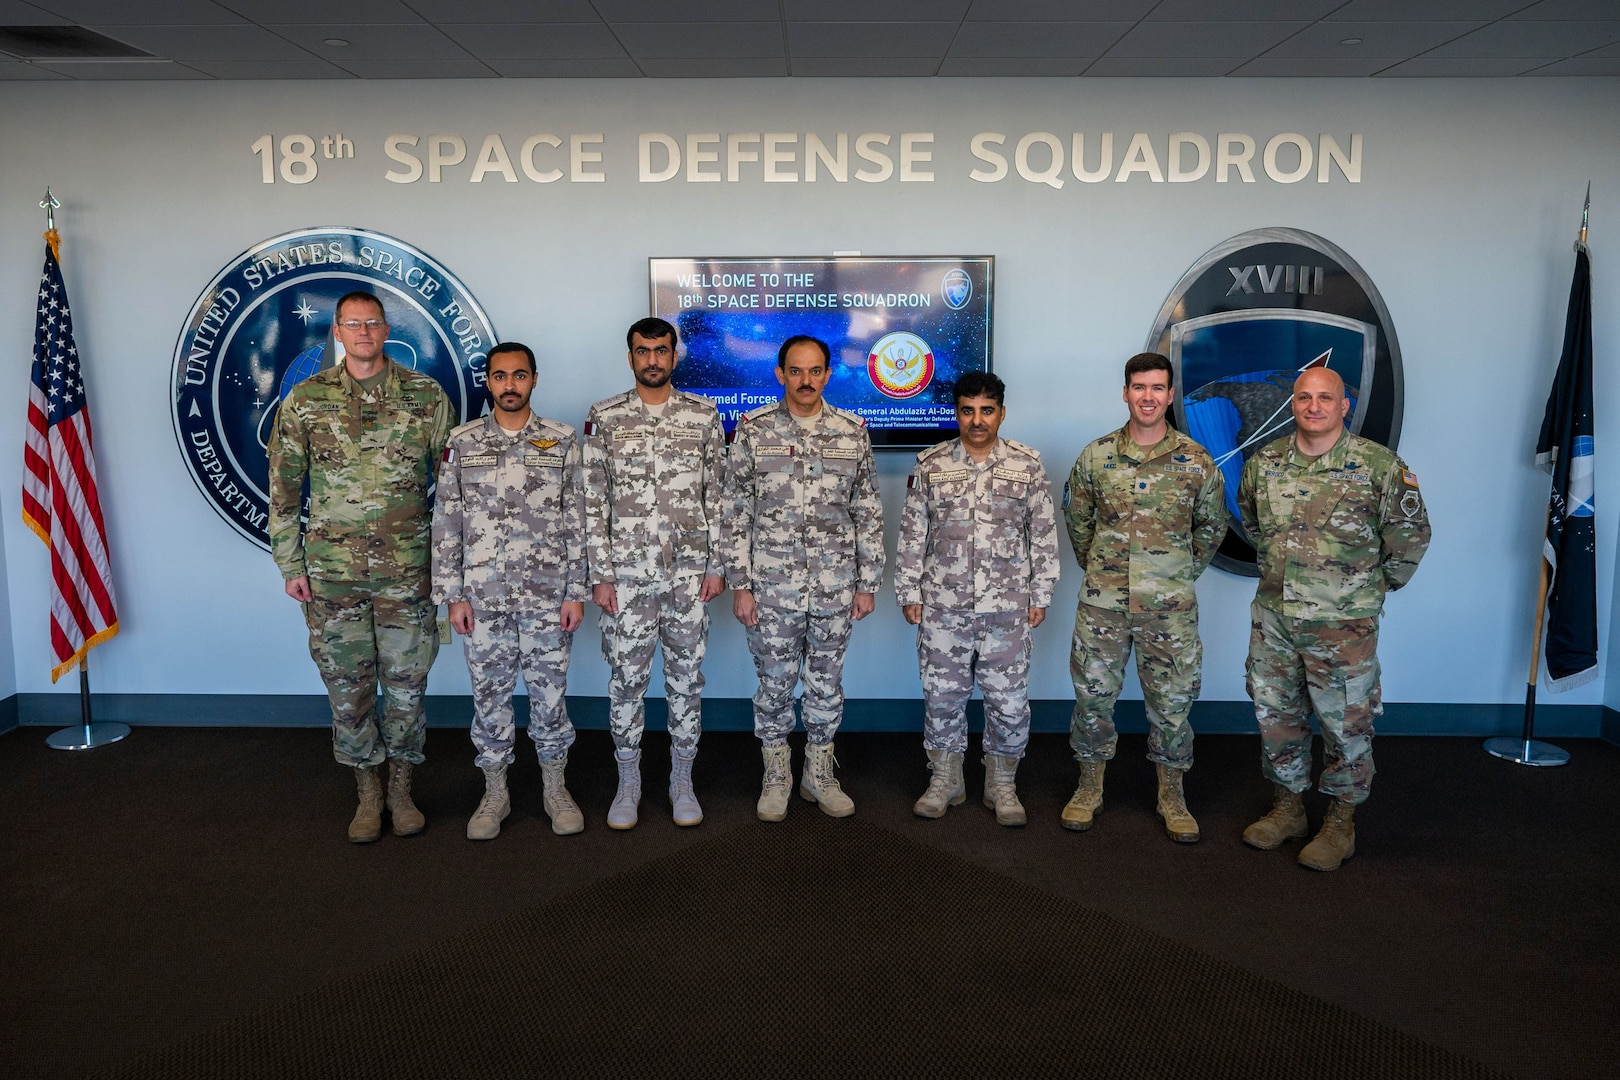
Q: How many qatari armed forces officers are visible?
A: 4